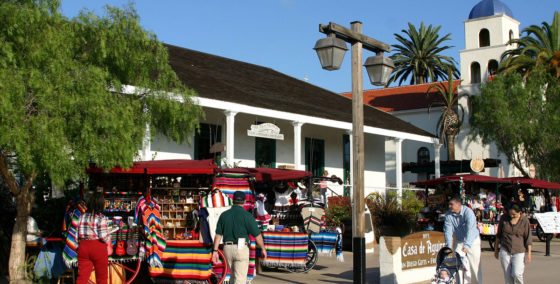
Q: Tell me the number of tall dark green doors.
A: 4